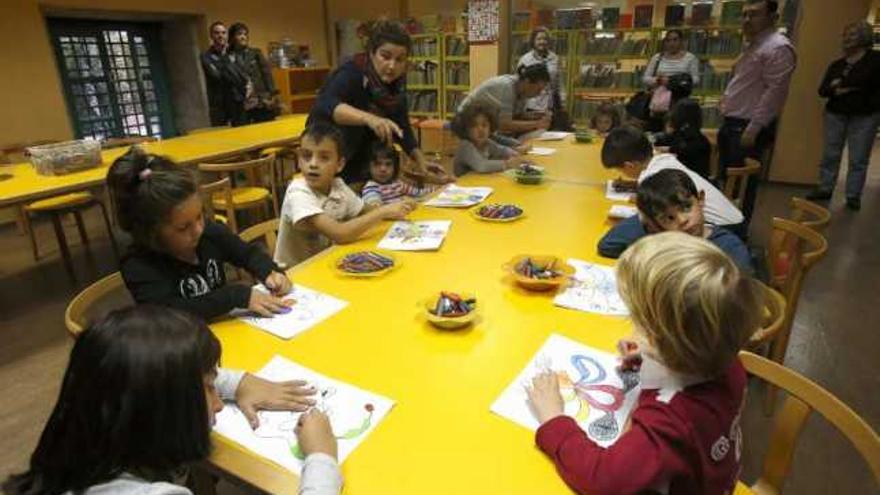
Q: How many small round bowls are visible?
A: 6